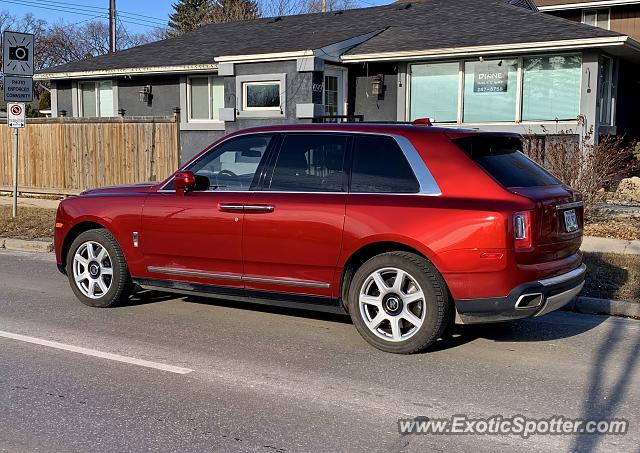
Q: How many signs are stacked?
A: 3